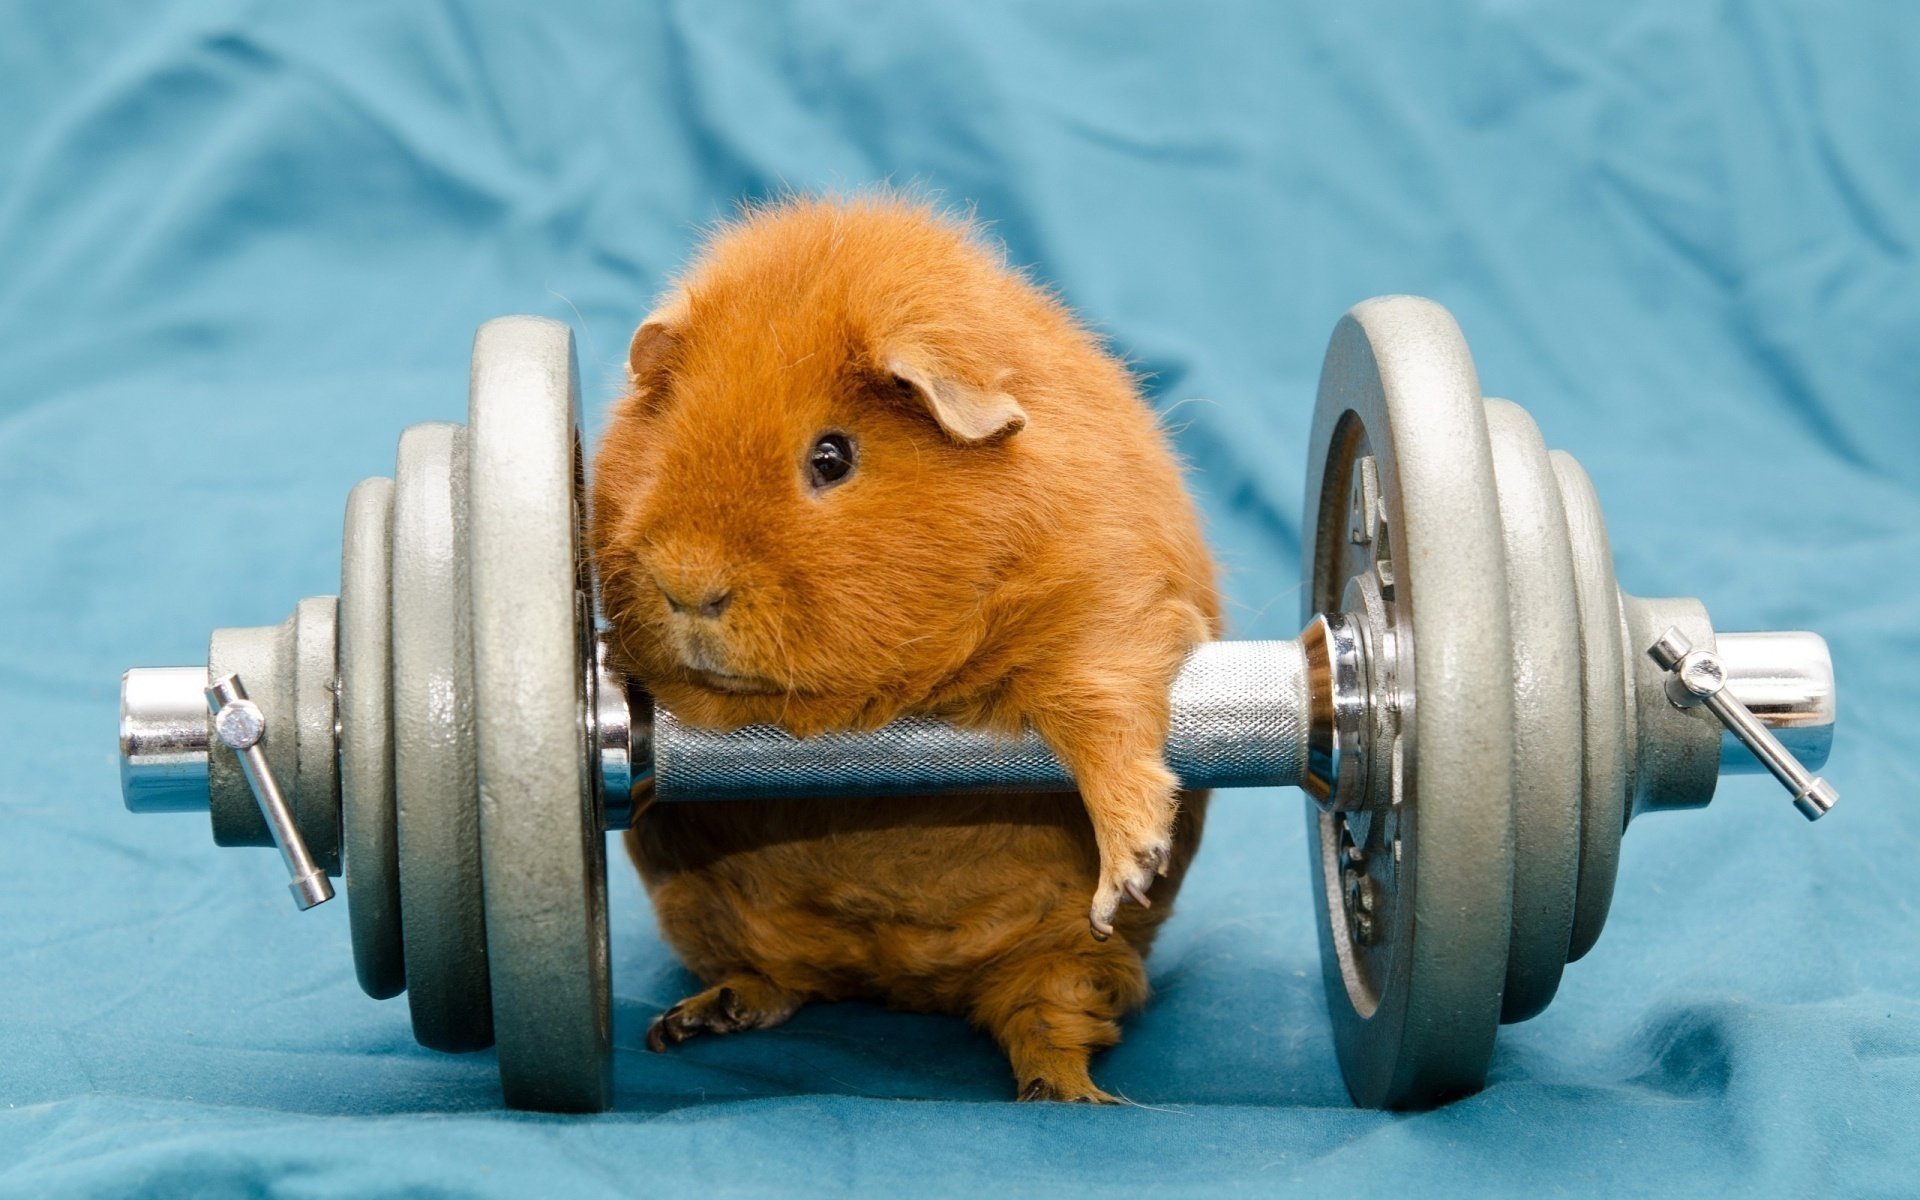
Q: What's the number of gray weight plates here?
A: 6